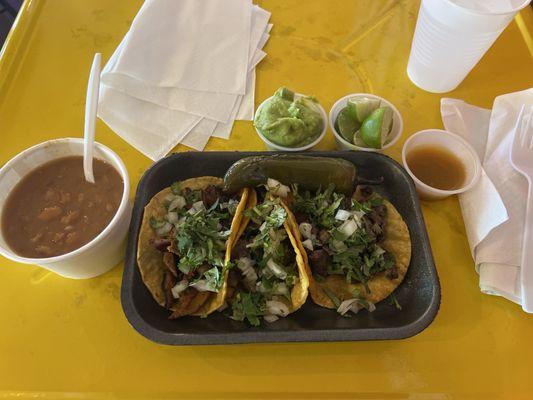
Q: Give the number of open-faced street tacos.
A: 3